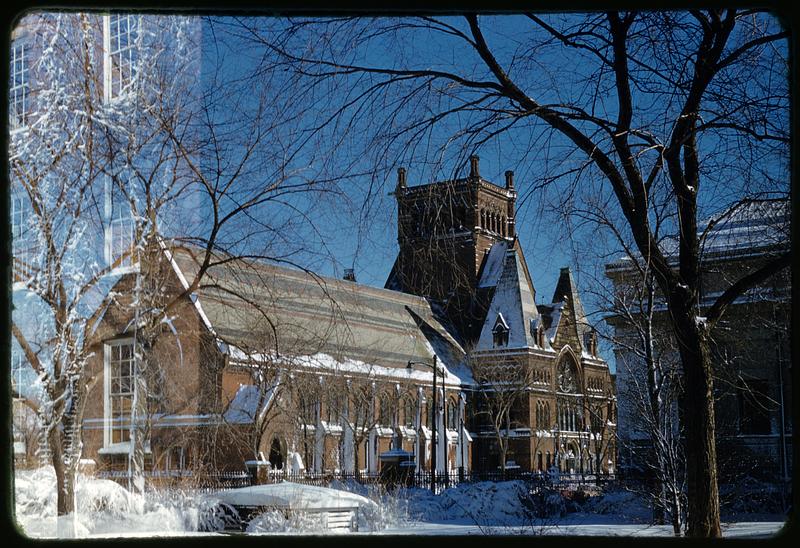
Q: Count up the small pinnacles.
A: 3